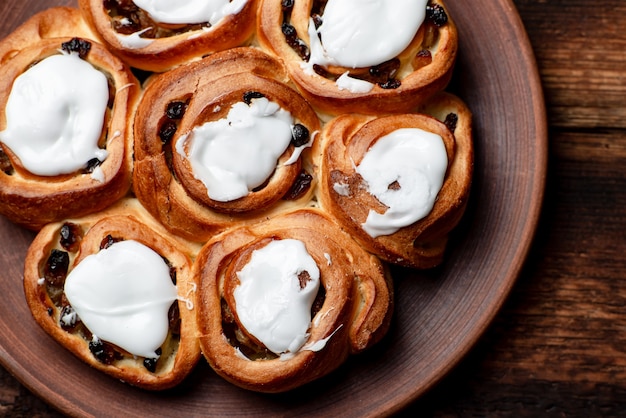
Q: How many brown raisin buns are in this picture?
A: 7